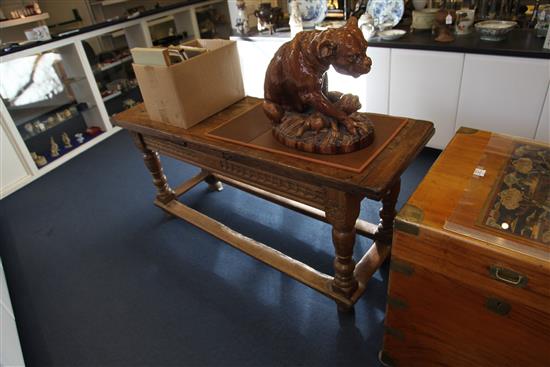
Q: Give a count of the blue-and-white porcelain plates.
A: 2